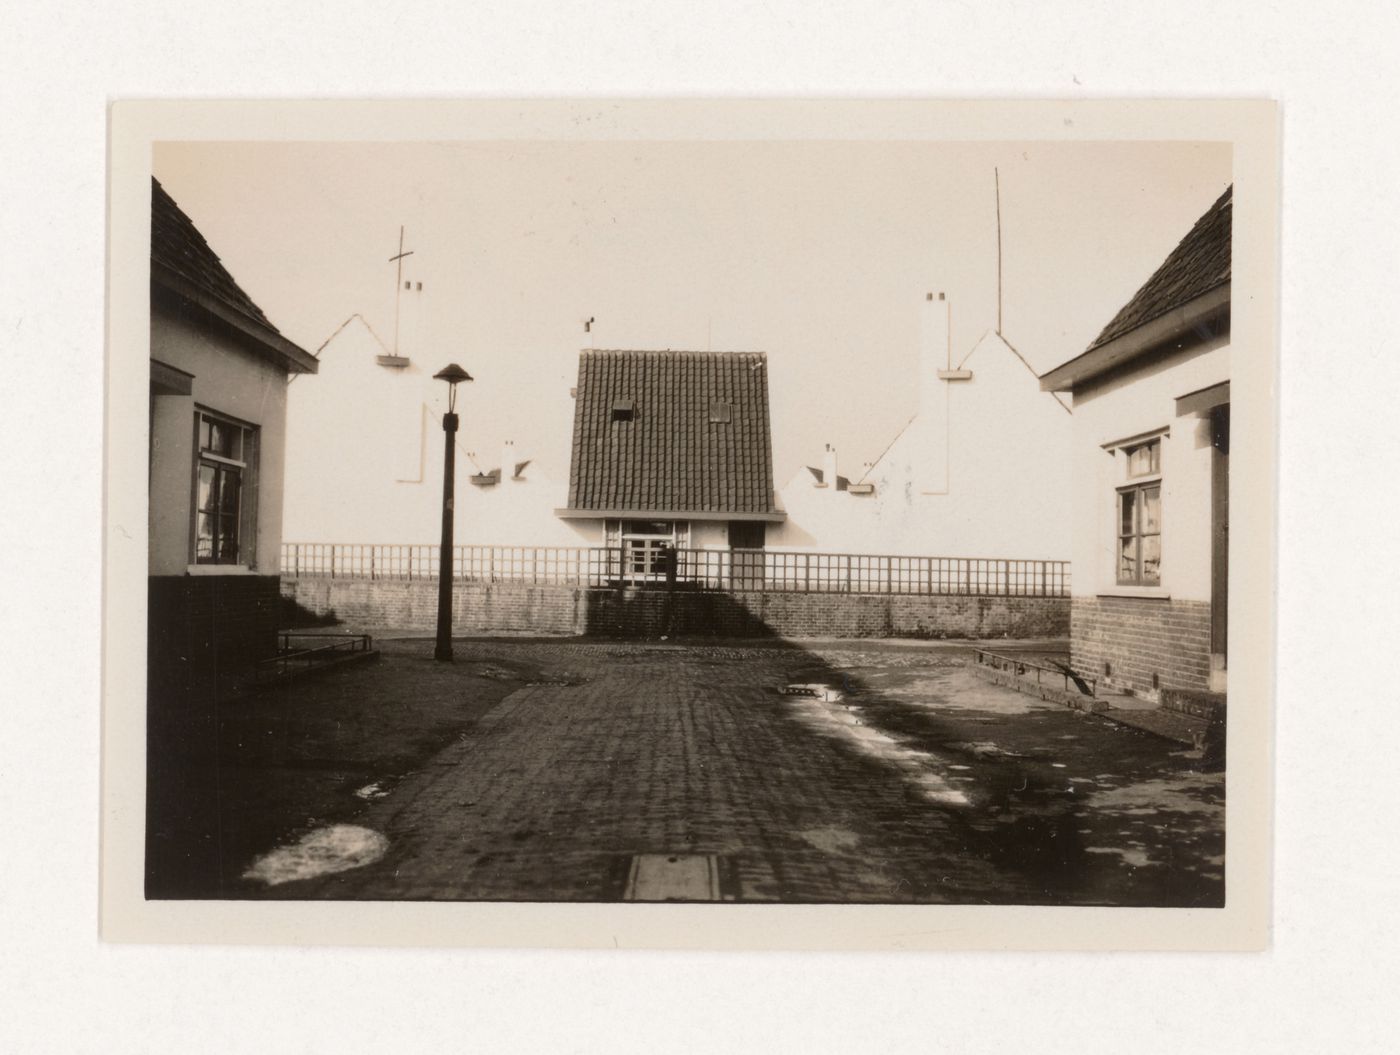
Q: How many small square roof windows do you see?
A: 2